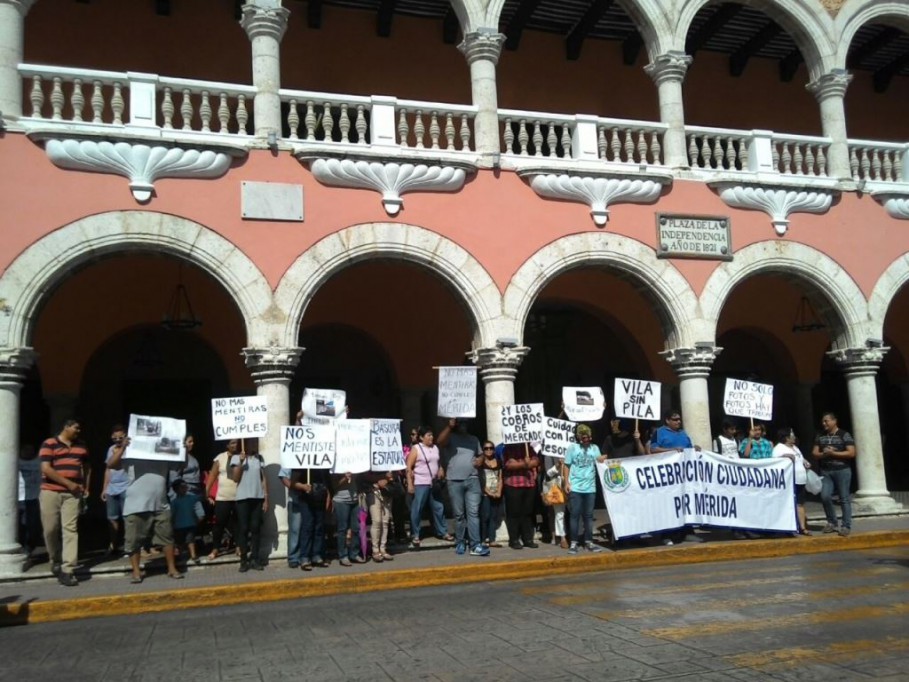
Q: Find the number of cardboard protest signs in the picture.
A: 12